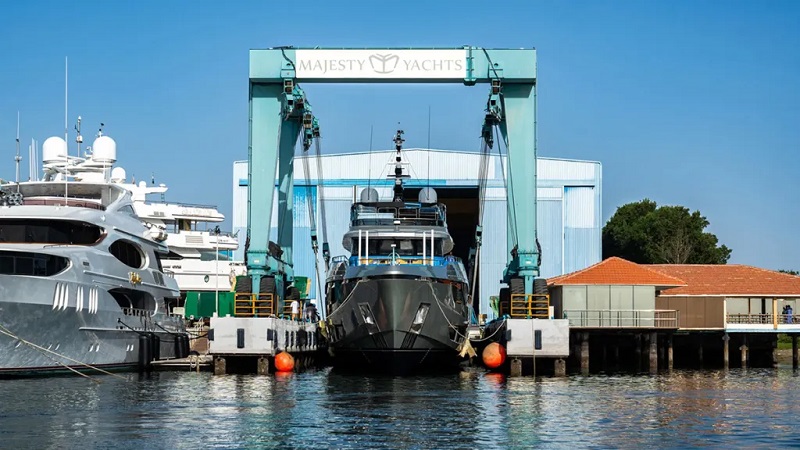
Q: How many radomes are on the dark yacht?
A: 2